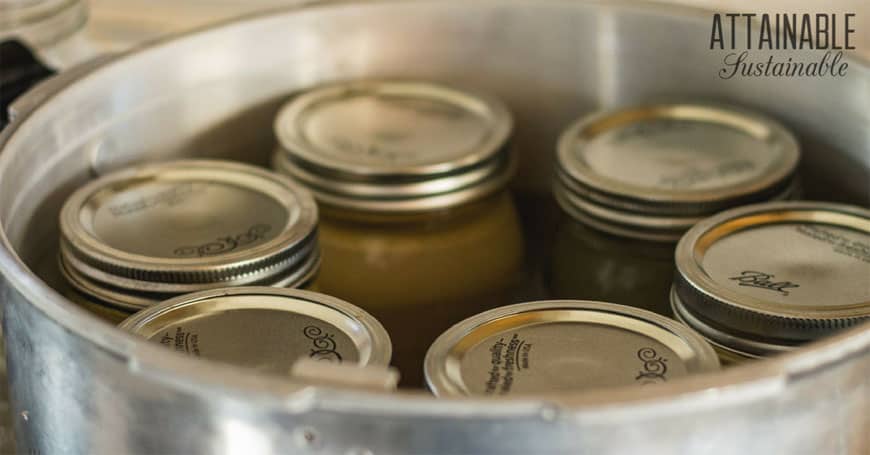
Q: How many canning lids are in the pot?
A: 6